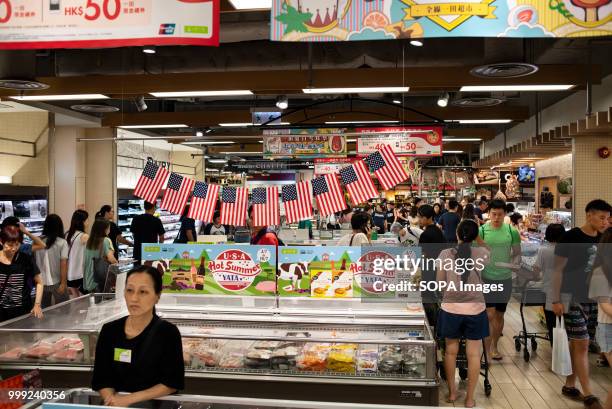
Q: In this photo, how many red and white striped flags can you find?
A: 9